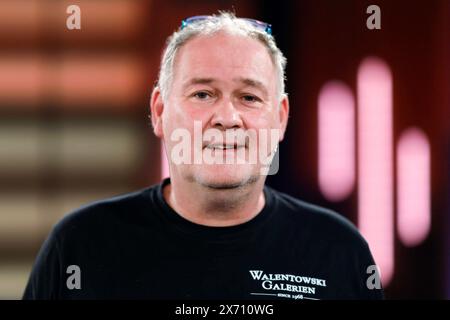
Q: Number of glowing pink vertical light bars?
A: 3